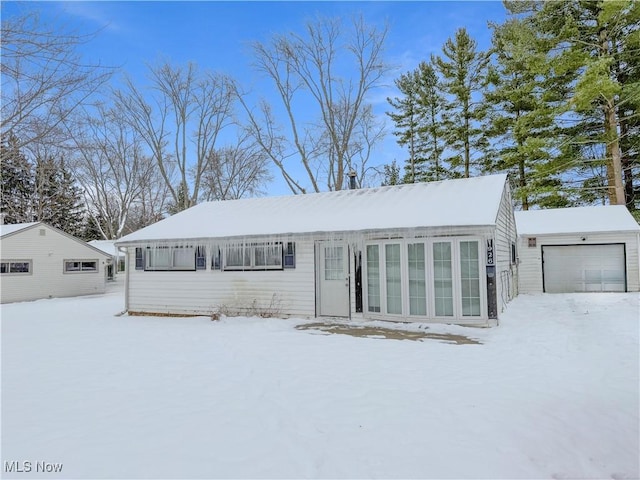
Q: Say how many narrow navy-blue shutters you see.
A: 4